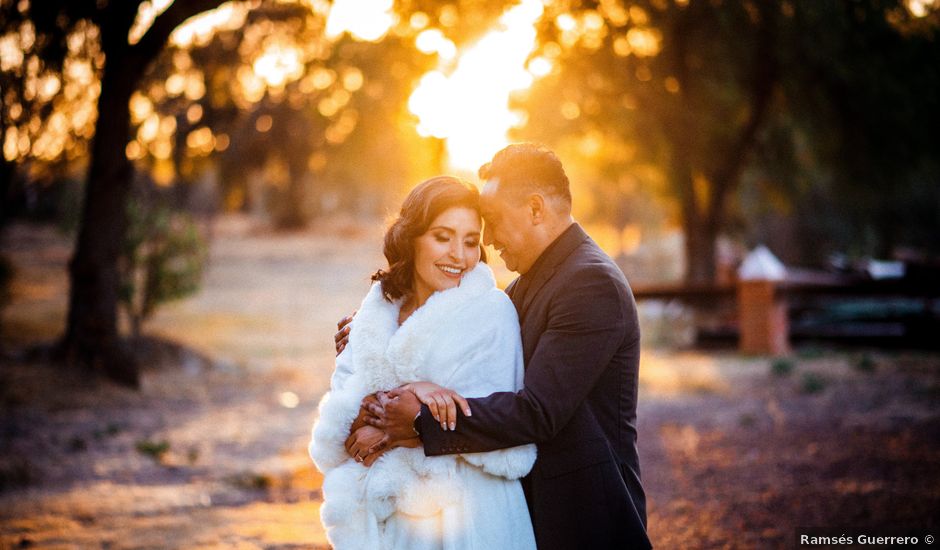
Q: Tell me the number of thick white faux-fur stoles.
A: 1